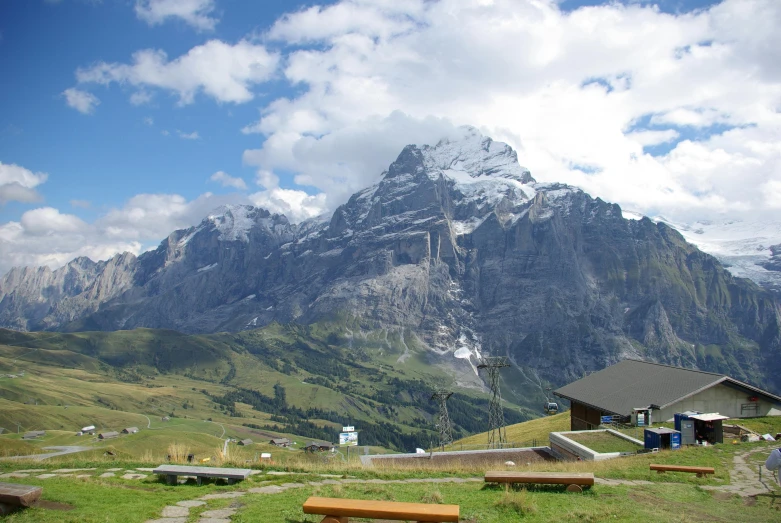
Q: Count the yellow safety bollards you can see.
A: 0